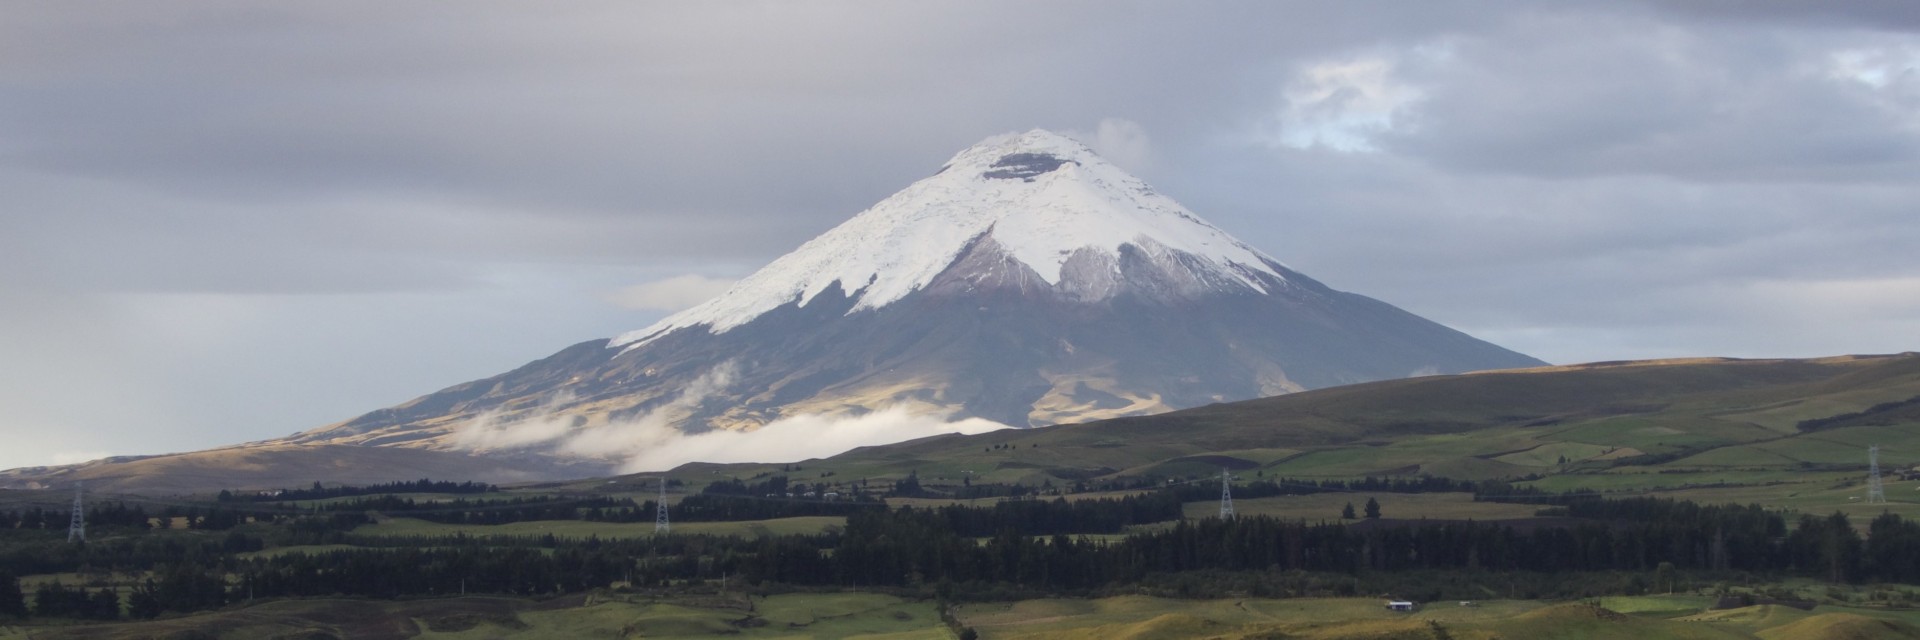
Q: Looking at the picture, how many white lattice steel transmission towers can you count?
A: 4